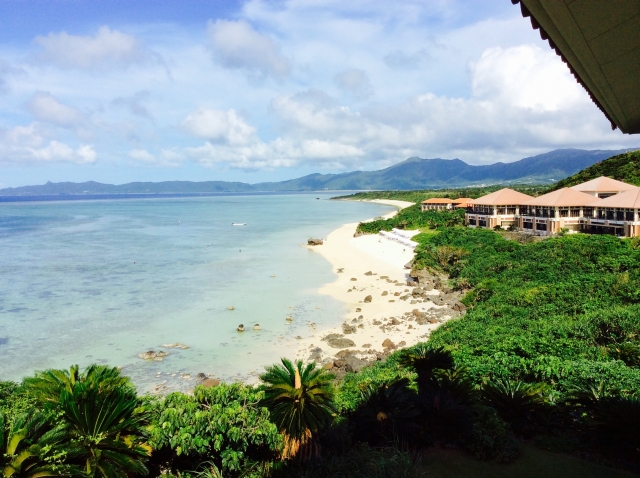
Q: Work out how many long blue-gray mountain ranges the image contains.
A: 1